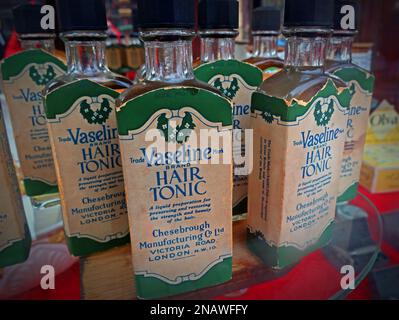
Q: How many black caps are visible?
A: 7